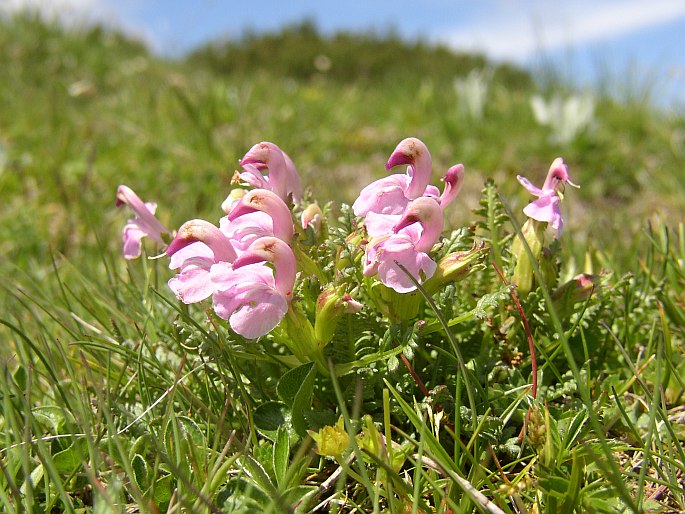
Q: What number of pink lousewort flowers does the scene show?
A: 9